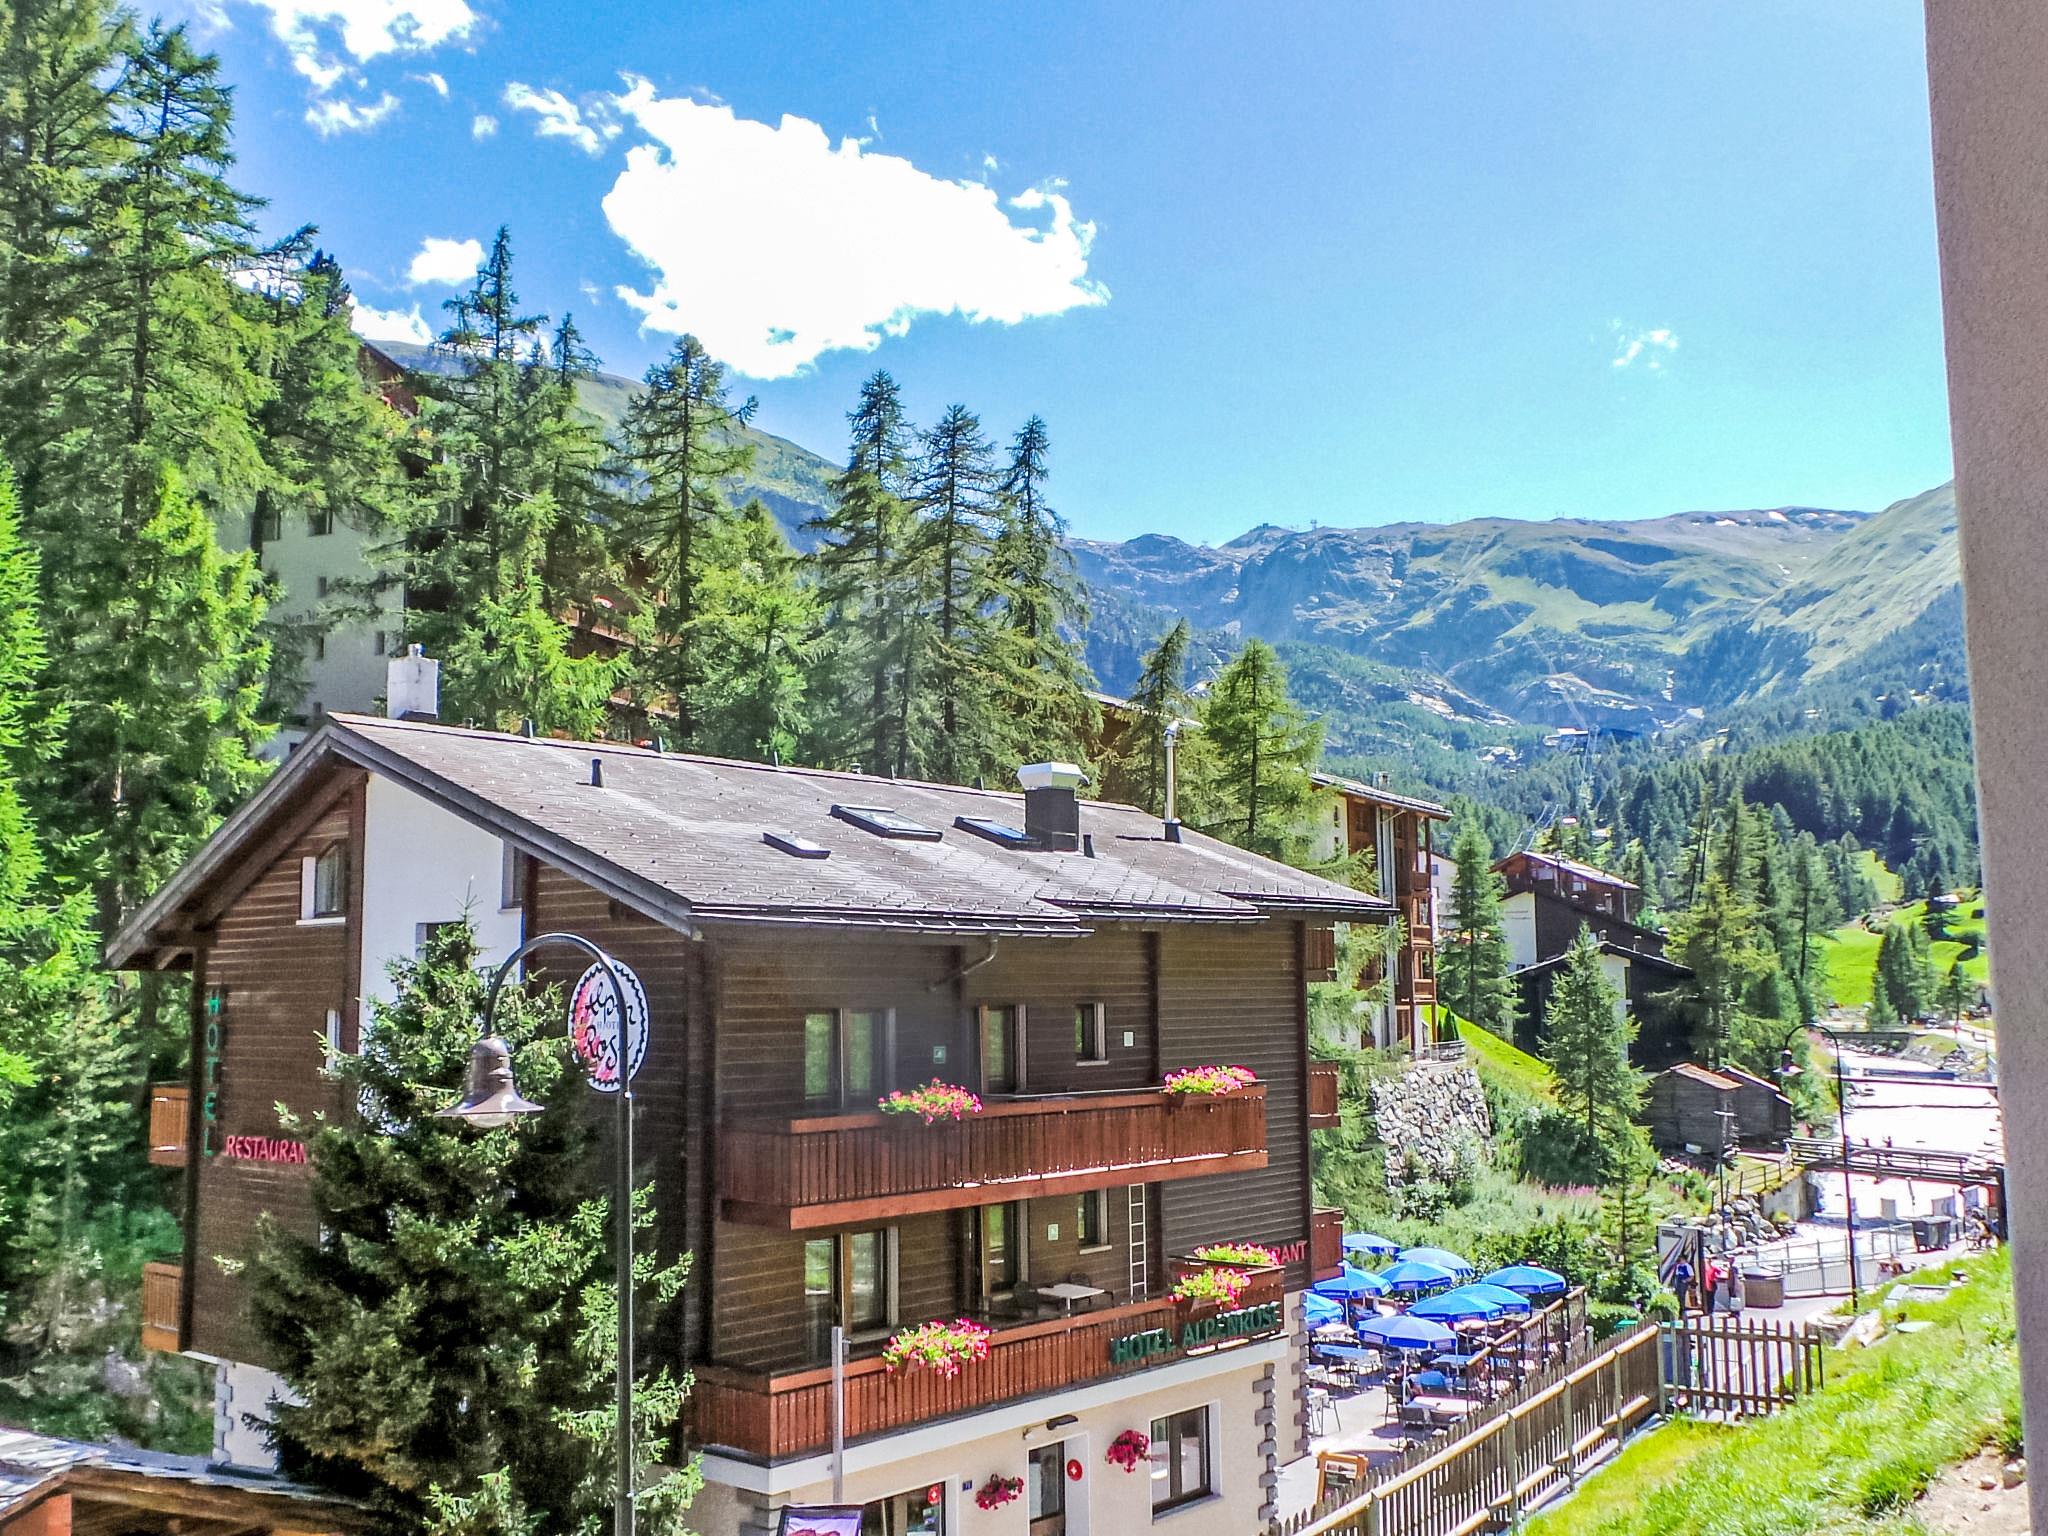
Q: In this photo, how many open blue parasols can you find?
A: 9